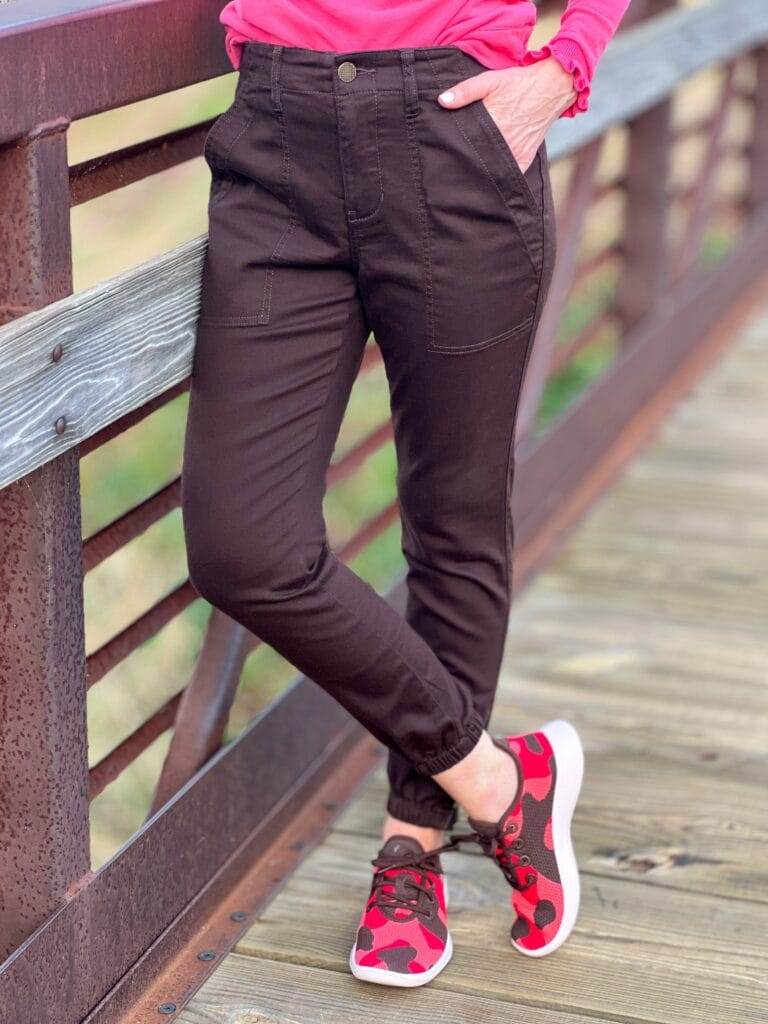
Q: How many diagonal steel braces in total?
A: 3